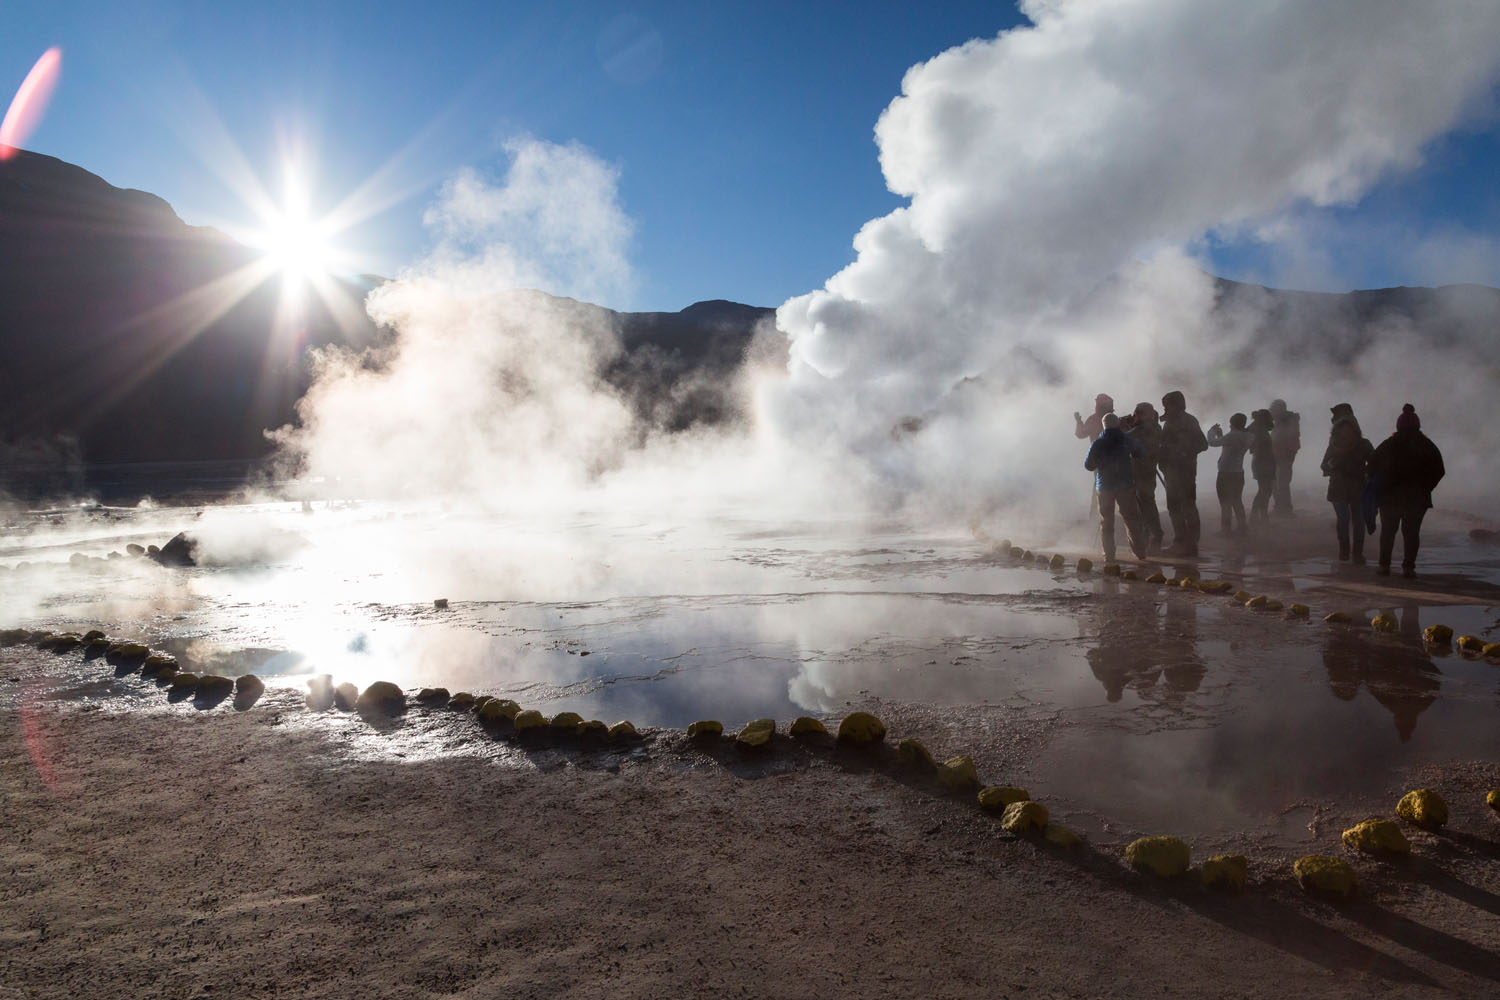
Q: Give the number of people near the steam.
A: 9